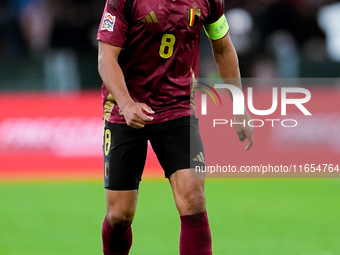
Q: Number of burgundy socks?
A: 2